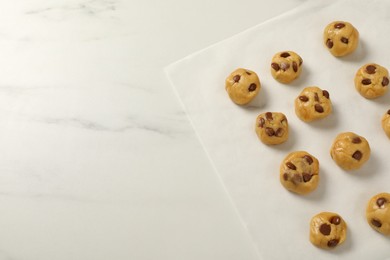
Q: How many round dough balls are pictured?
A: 11